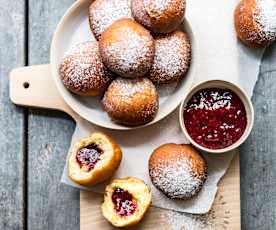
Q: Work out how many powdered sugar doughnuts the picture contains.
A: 8